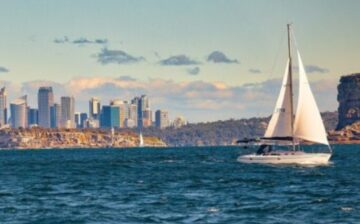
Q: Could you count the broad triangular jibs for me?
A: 1